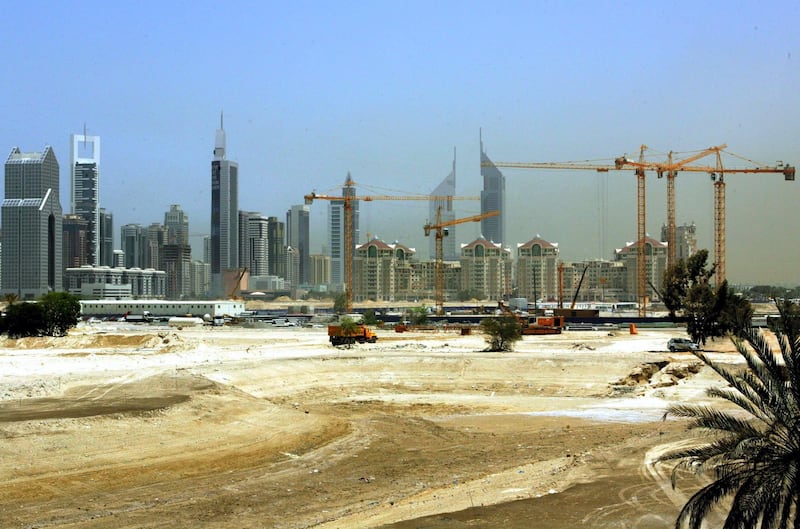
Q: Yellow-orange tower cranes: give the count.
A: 5